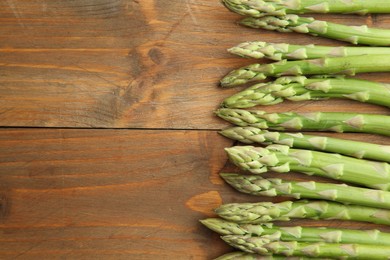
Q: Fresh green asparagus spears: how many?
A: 13